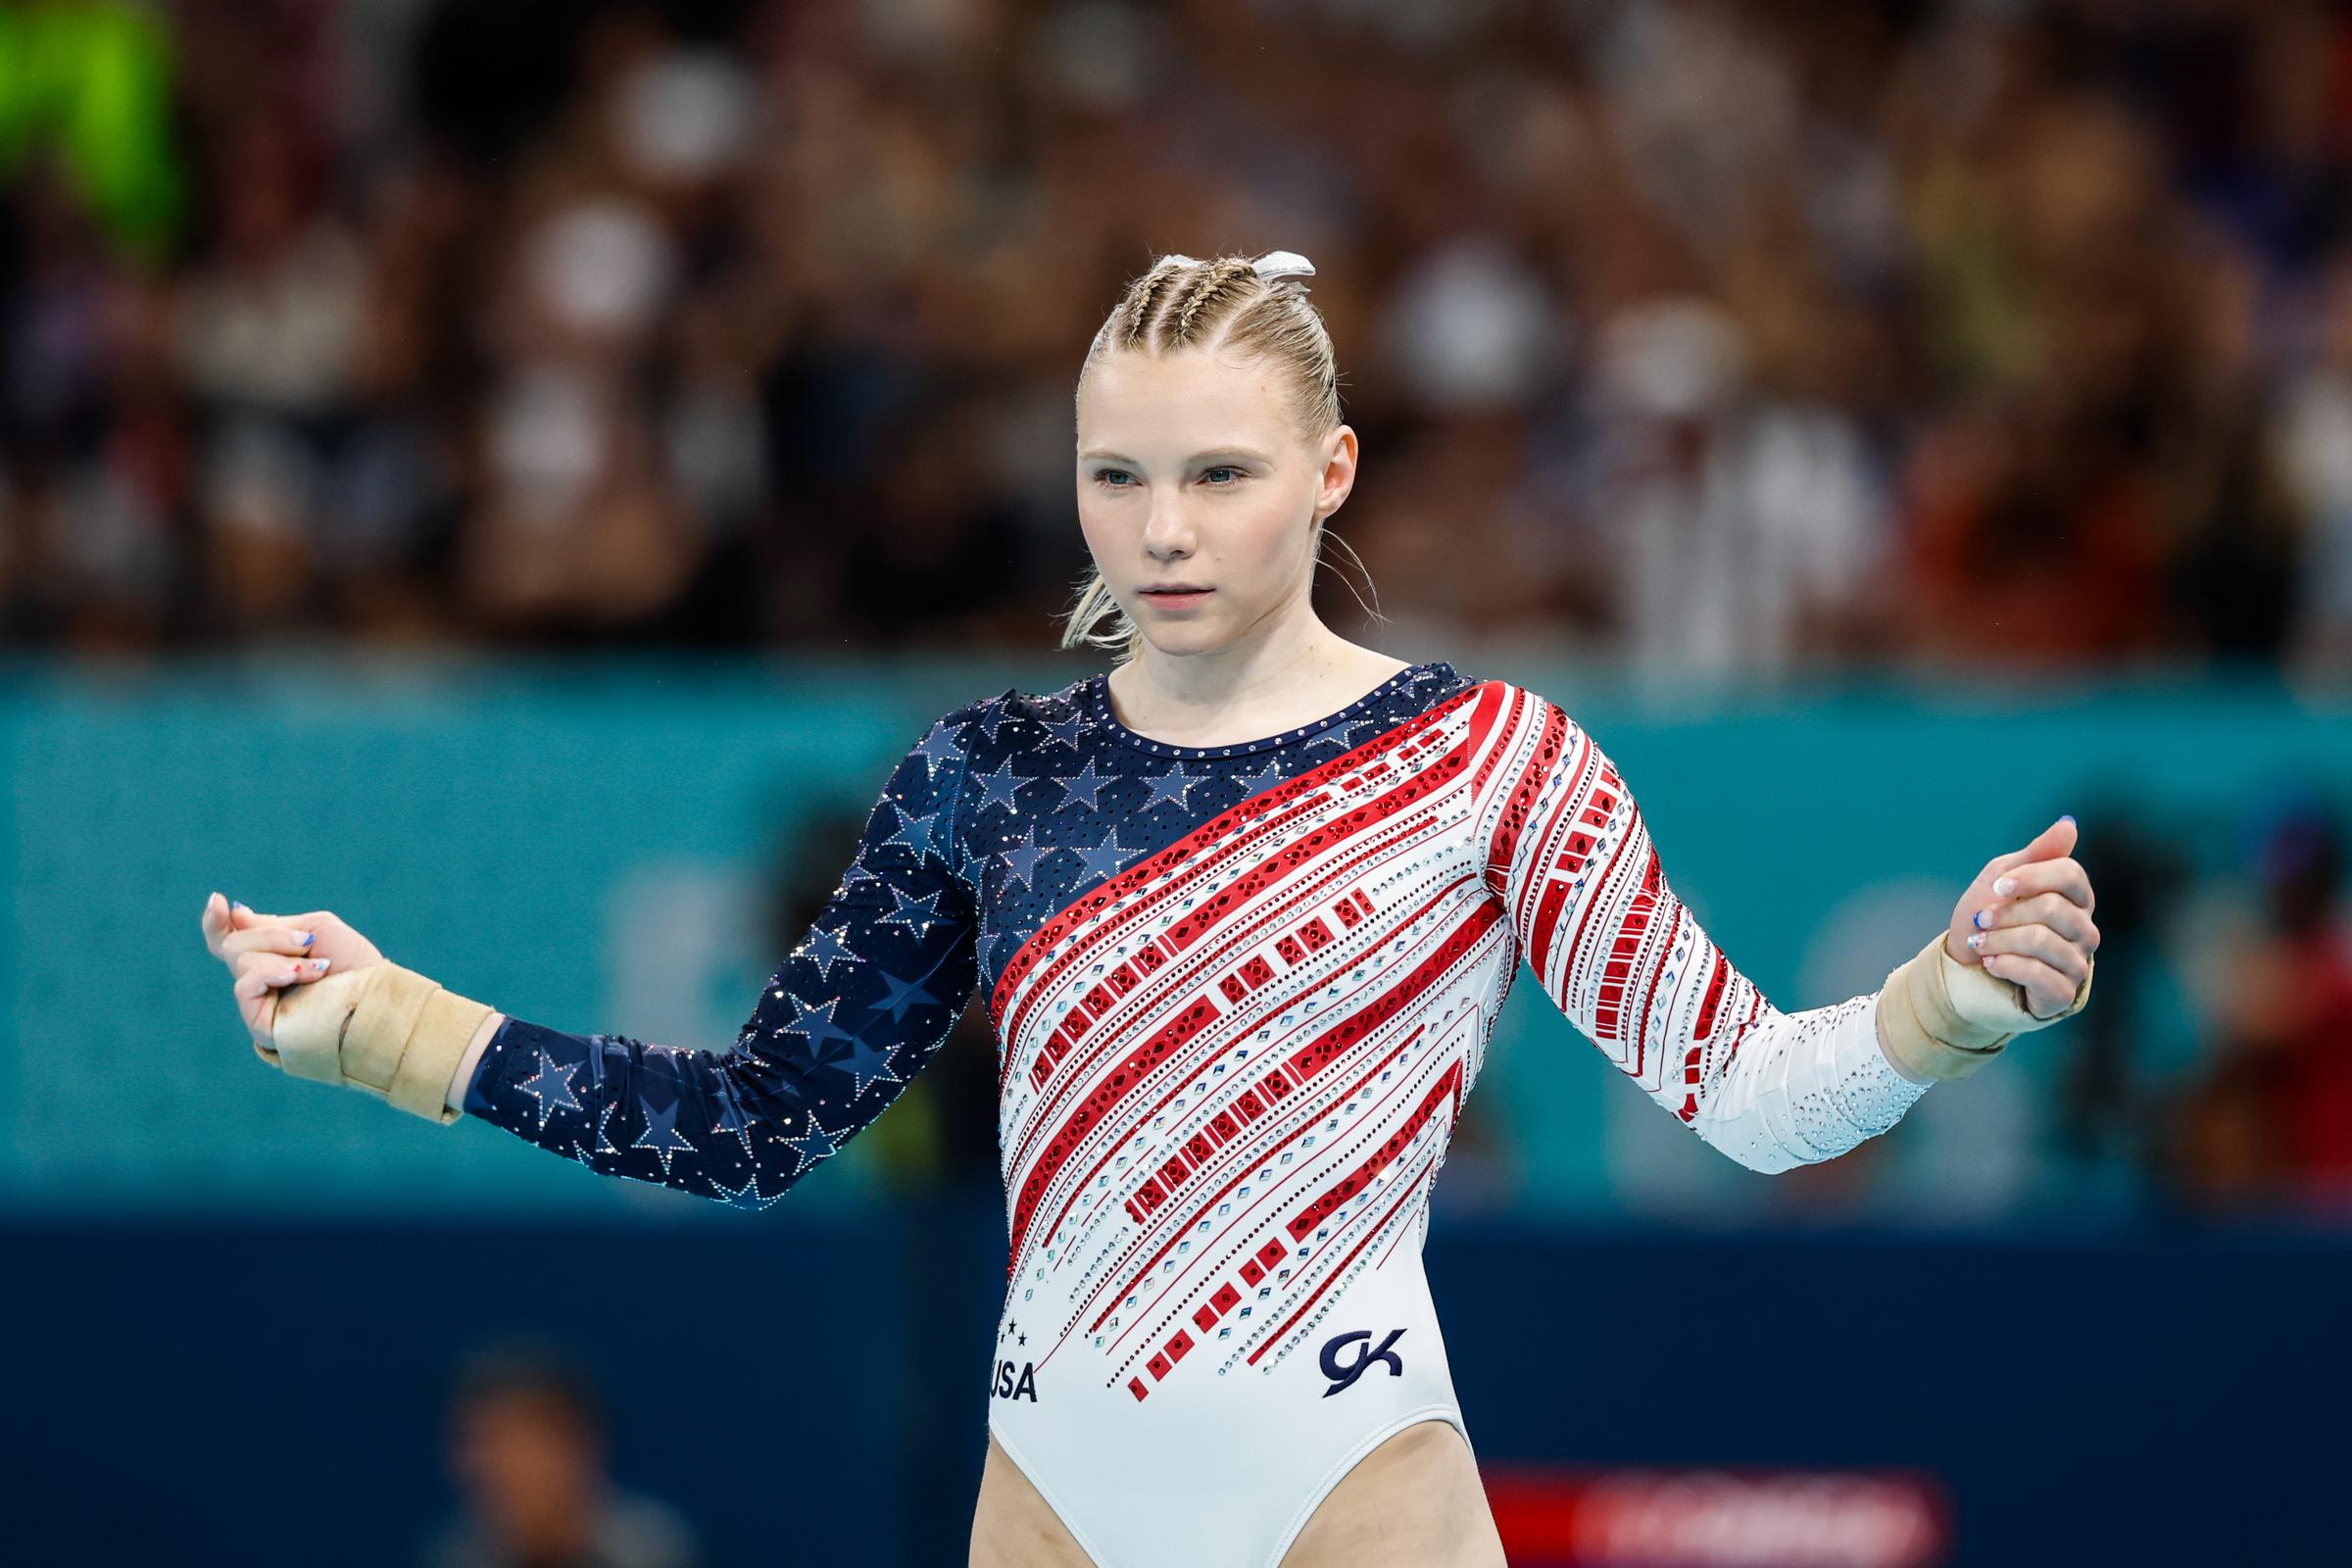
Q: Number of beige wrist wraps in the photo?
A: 2